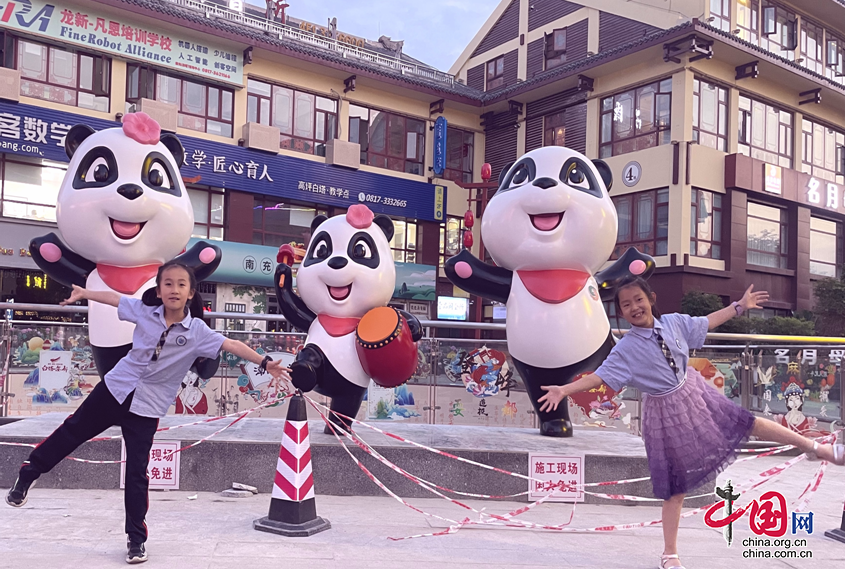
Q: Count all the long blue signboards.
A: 1